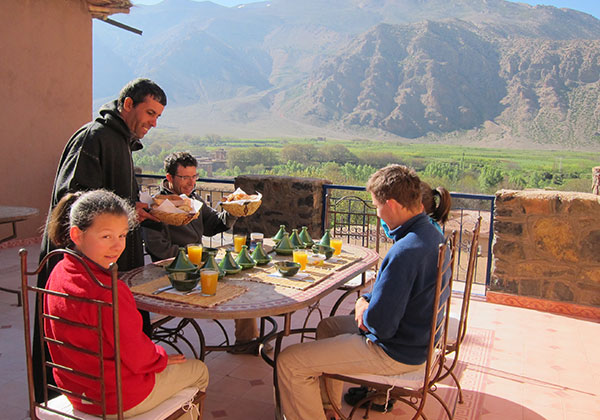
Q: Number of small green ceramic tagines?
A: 10